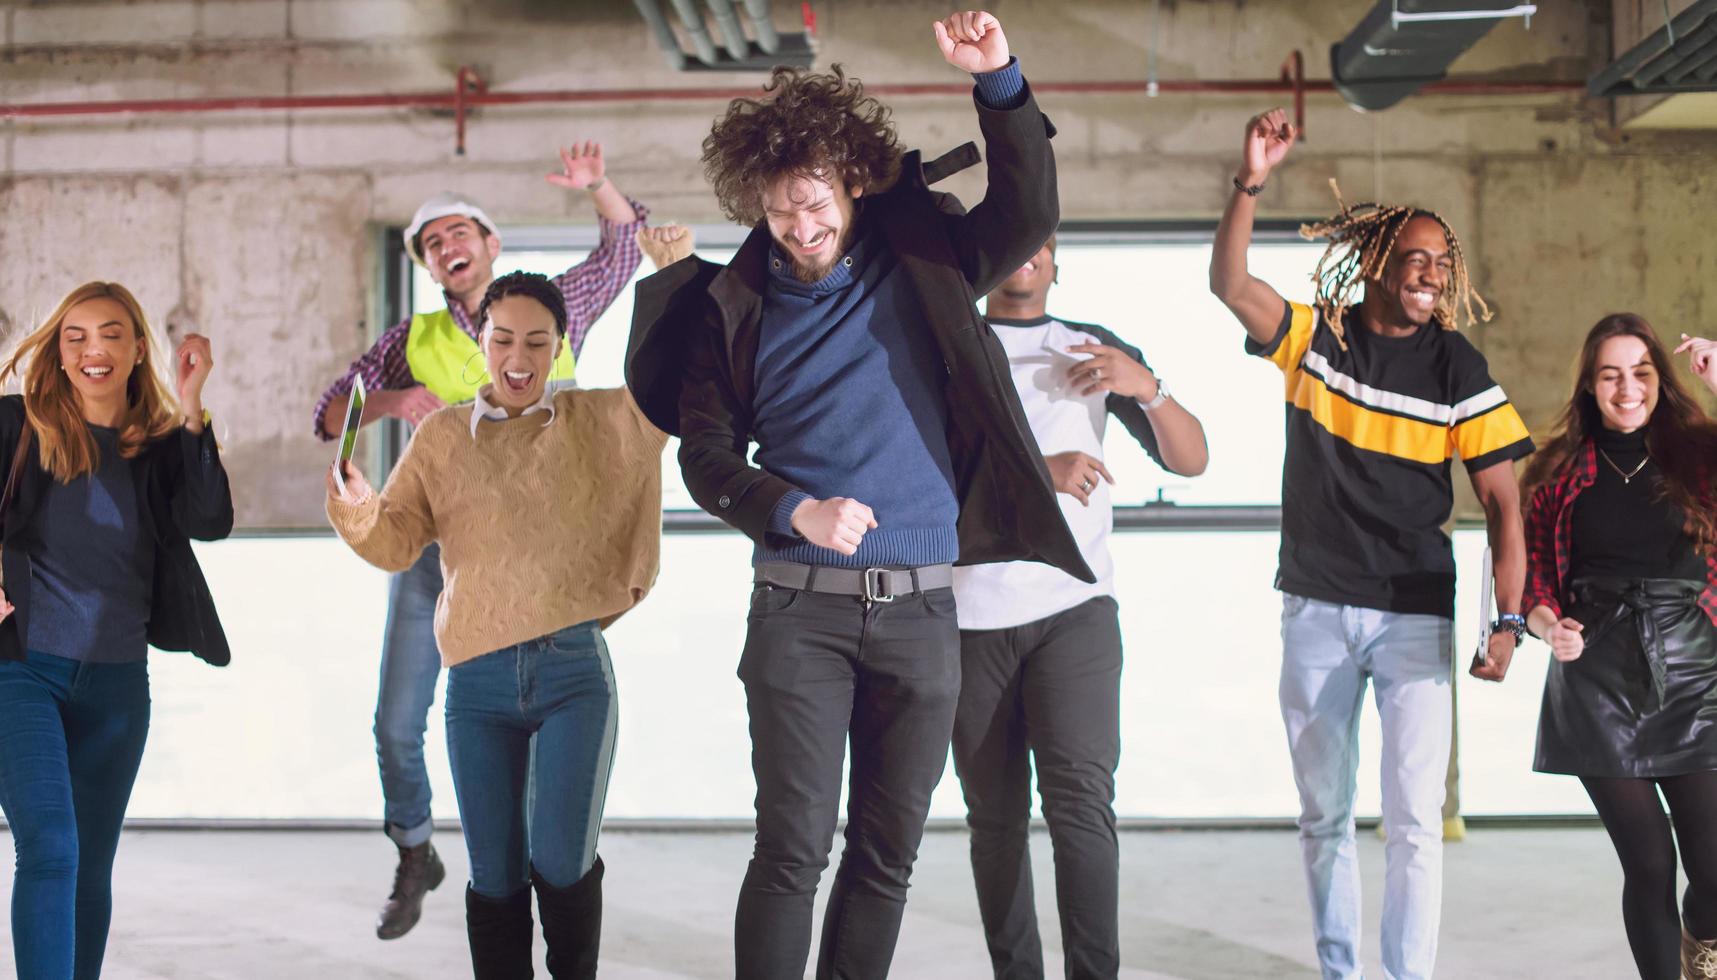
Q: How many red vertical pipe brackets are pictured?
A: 2